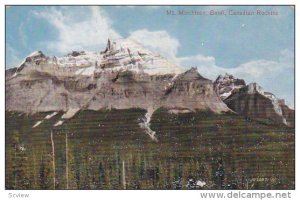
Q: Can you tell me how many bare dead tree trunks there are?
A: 3